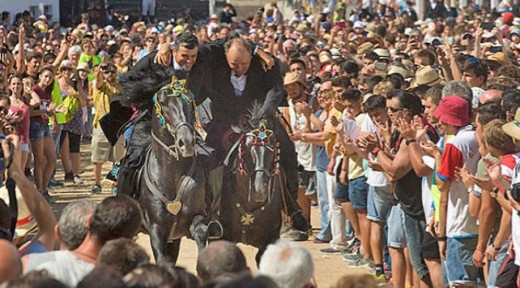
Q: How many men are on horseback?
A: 2